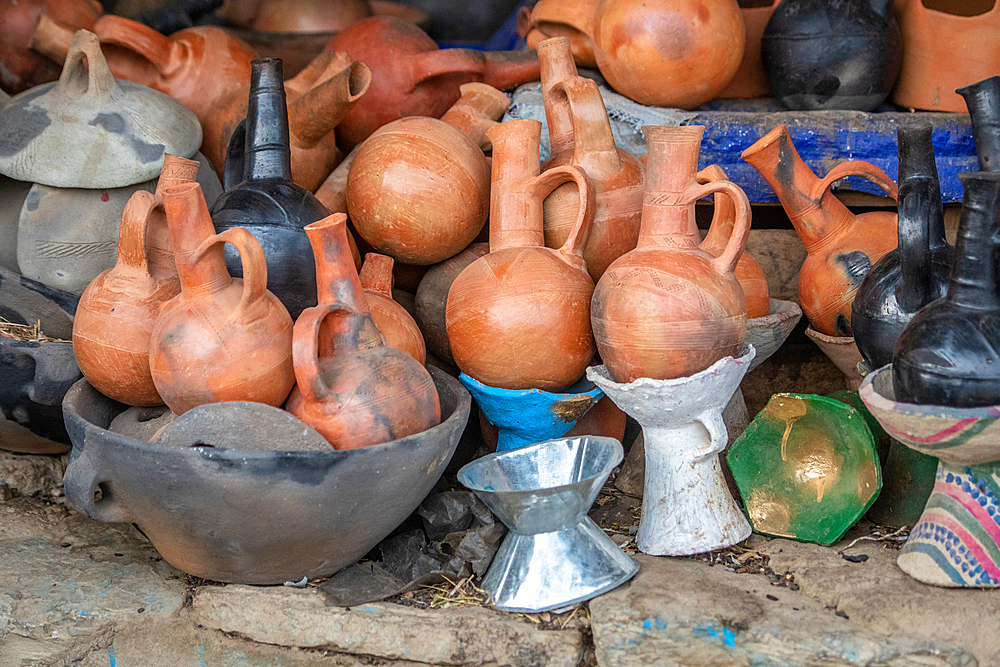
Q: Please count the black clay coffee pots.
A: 5